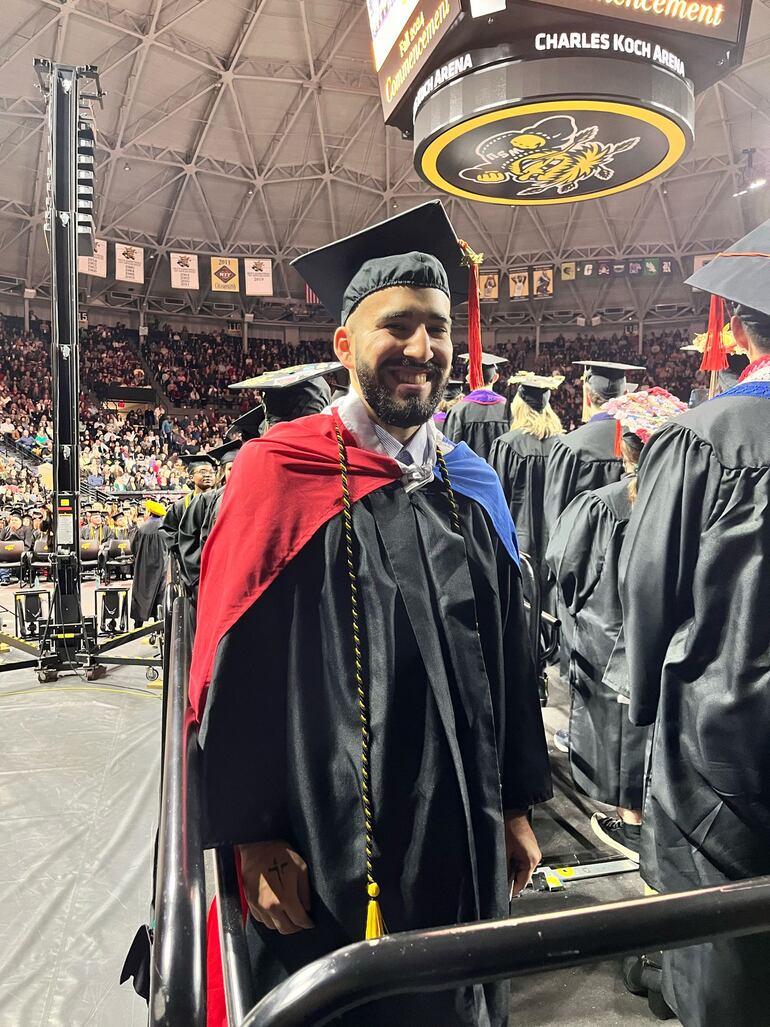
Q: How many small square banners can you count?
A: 7